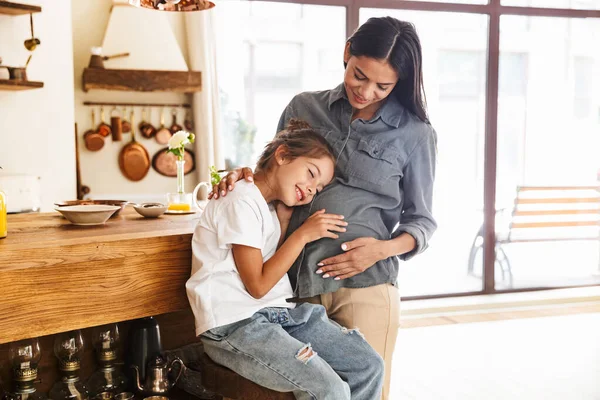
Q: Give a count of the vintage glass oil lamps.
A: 3